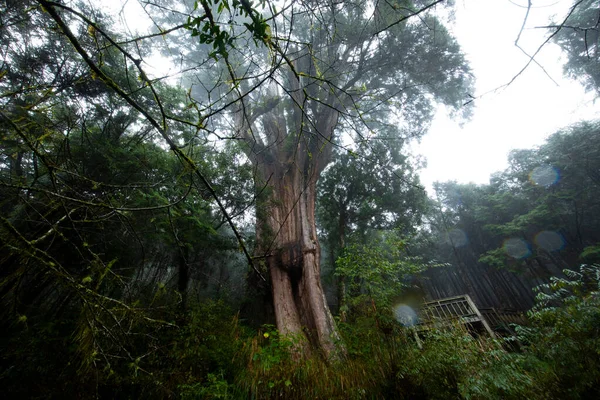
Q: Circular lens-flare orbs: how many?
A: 5